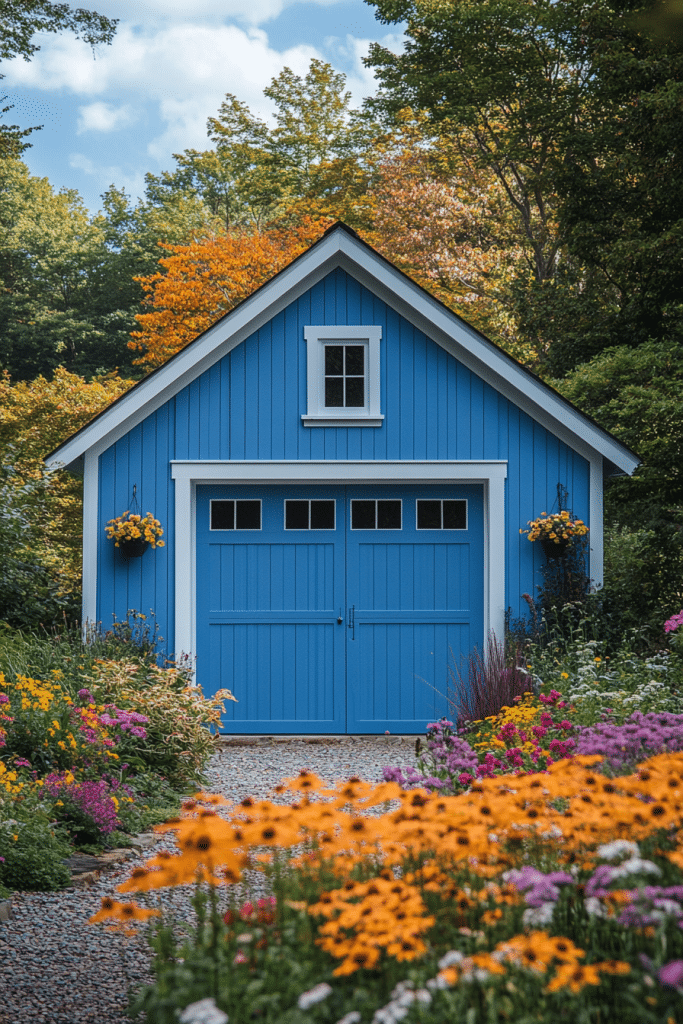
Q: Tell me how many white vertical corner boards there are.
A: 2